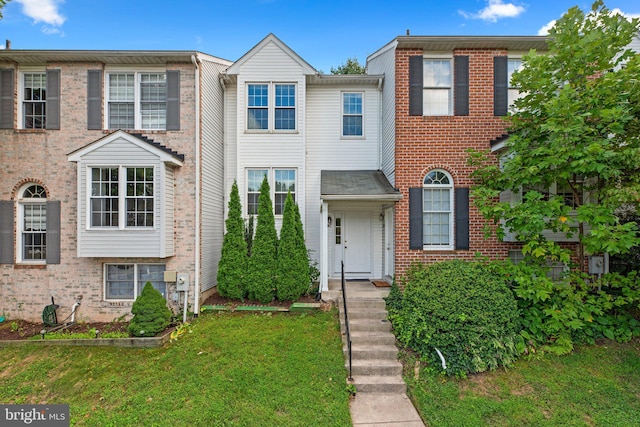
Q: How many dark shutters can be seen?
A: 11